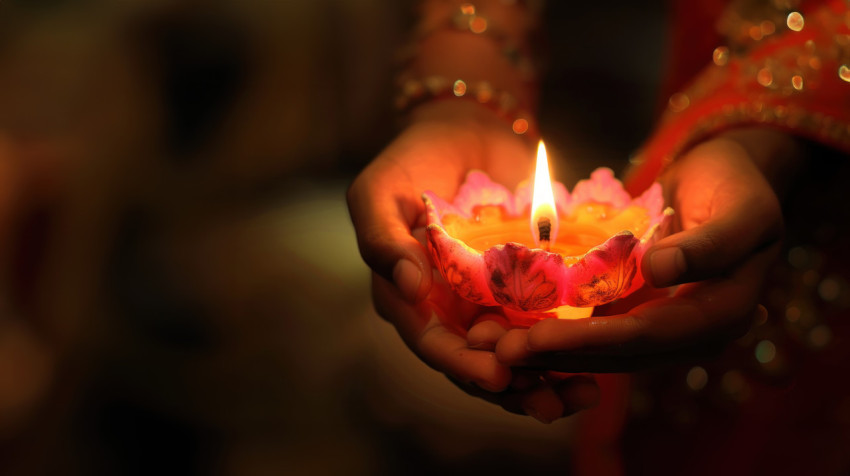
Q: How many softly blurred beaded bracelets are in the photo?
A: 2